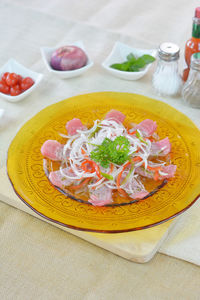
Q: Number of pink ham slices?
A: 9